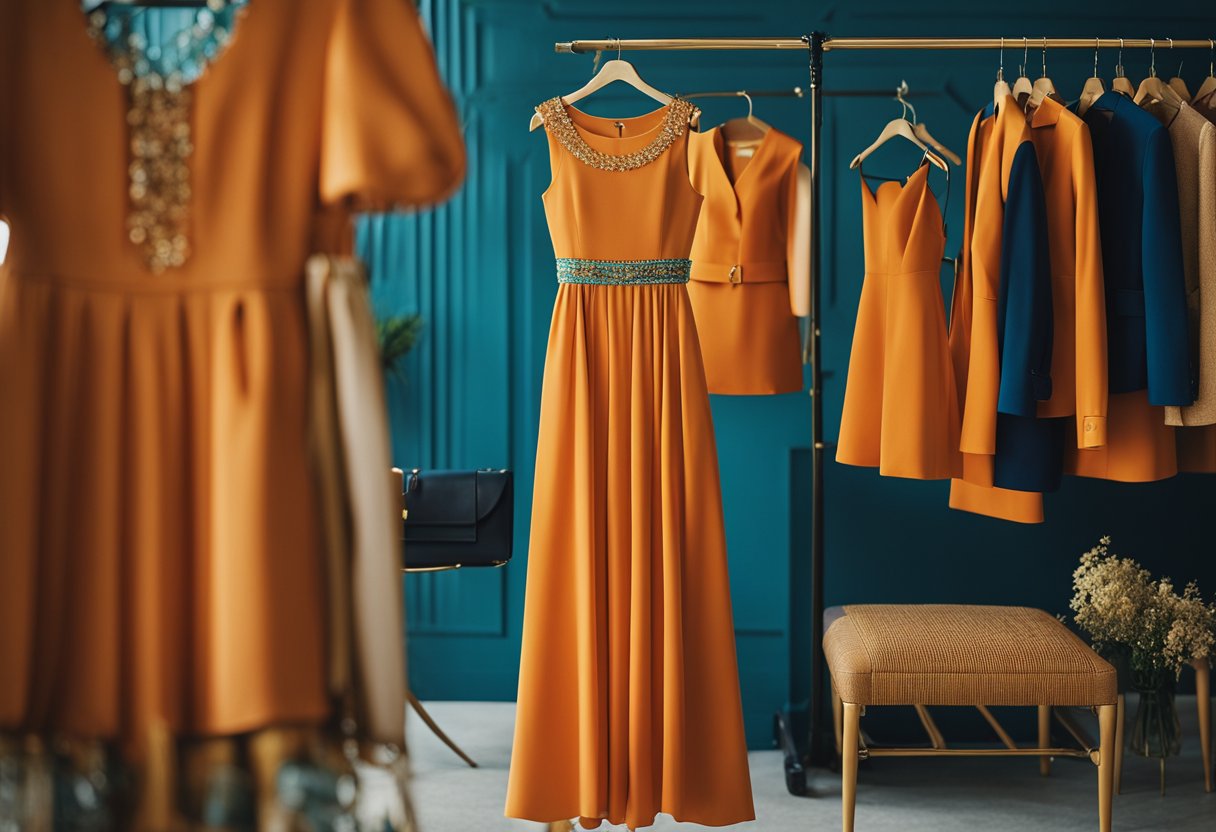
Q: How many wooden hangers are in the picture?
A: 12